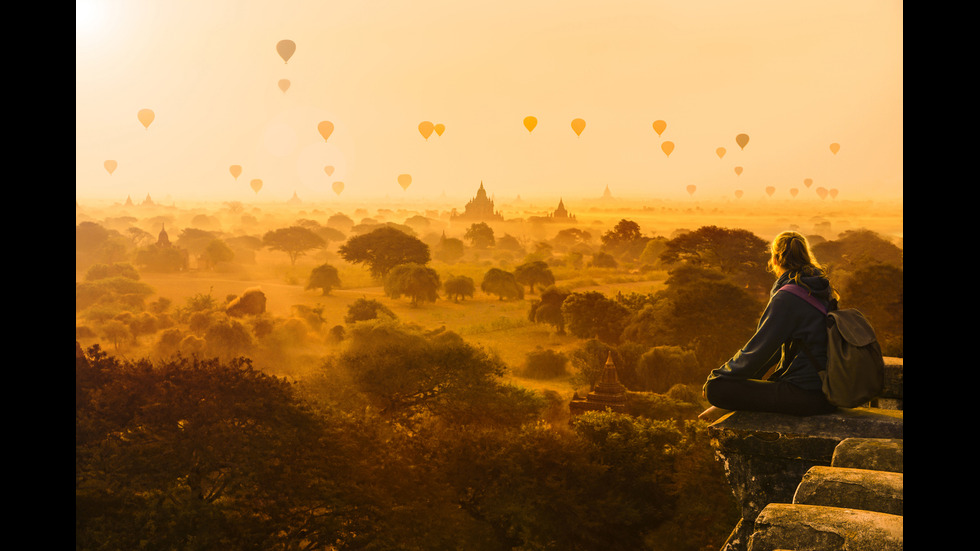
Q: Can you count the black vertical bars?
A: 2